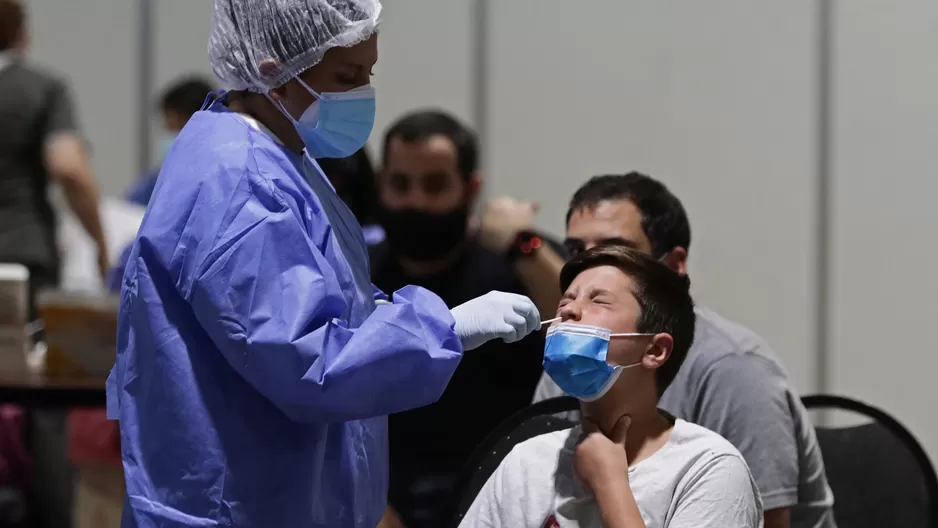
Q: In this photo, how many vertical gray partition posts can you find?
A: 3